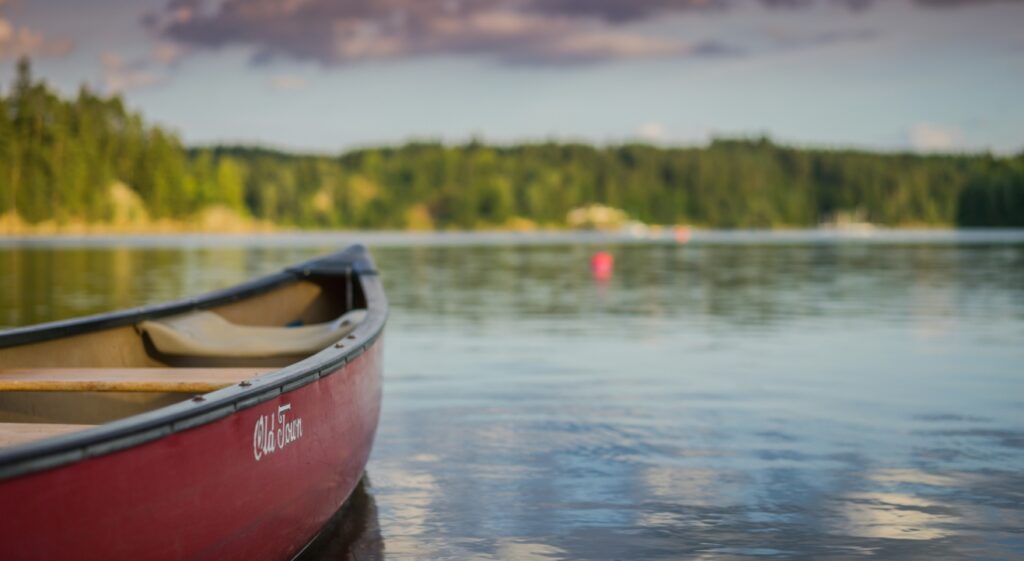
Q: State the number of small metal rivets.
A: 4